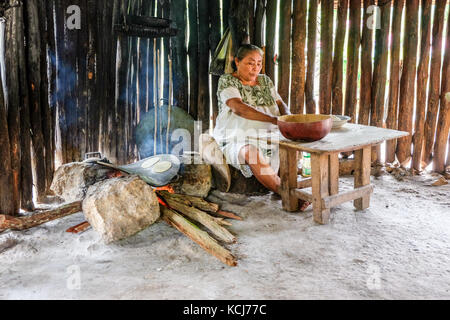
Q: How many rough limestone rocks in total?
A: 3